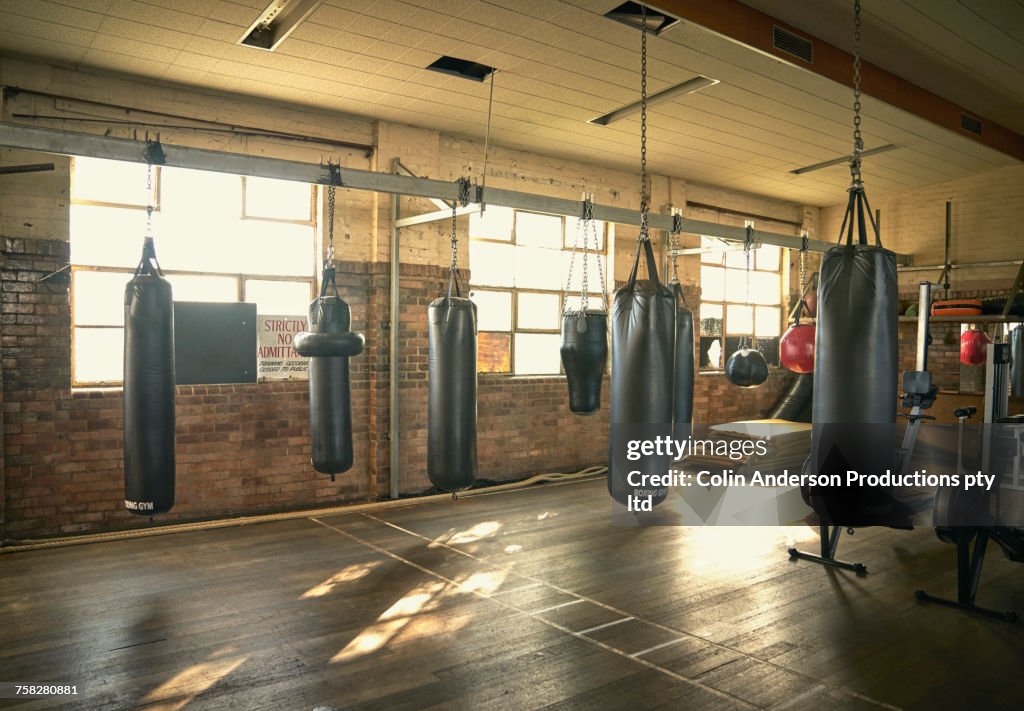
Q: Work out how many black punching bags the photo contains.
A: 8